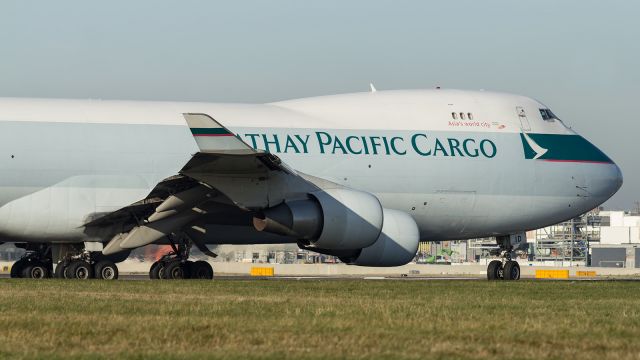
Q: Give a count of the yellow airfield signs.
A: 3